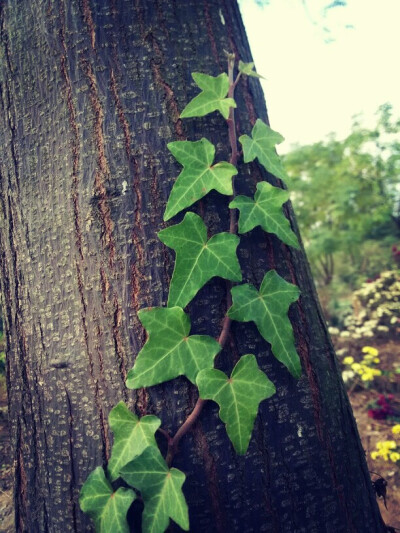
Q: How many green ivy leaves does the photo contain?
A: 12